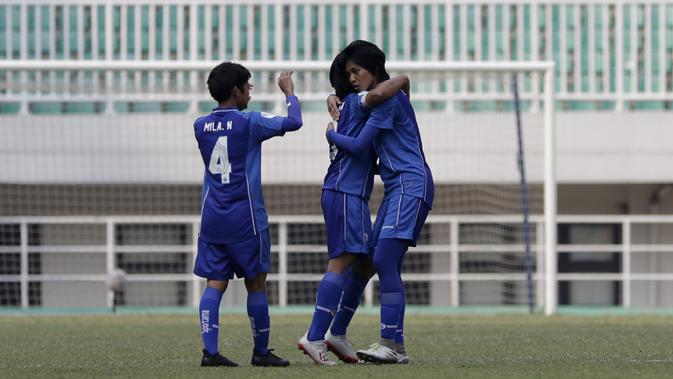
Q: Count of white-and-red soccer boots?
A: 2